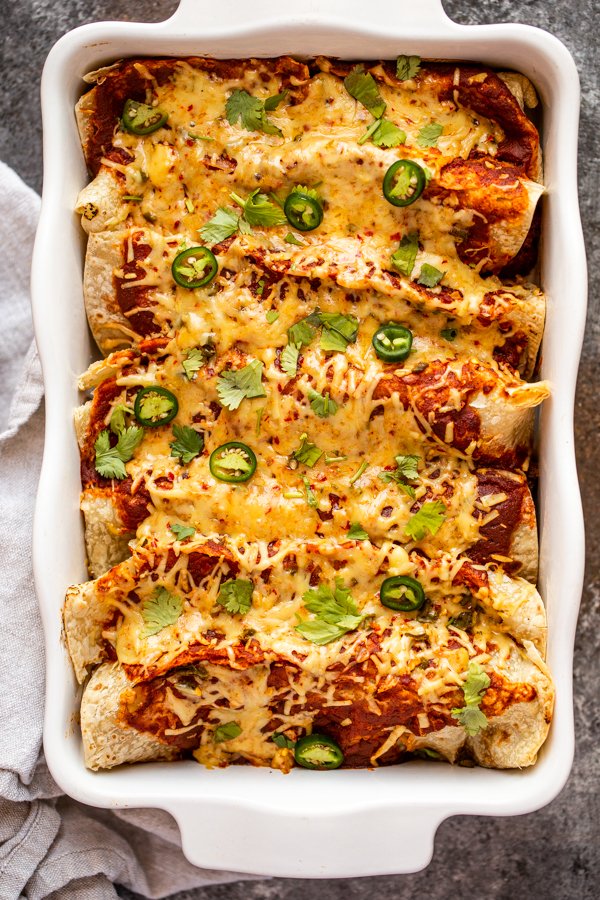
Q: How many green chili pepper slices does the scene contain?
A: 9